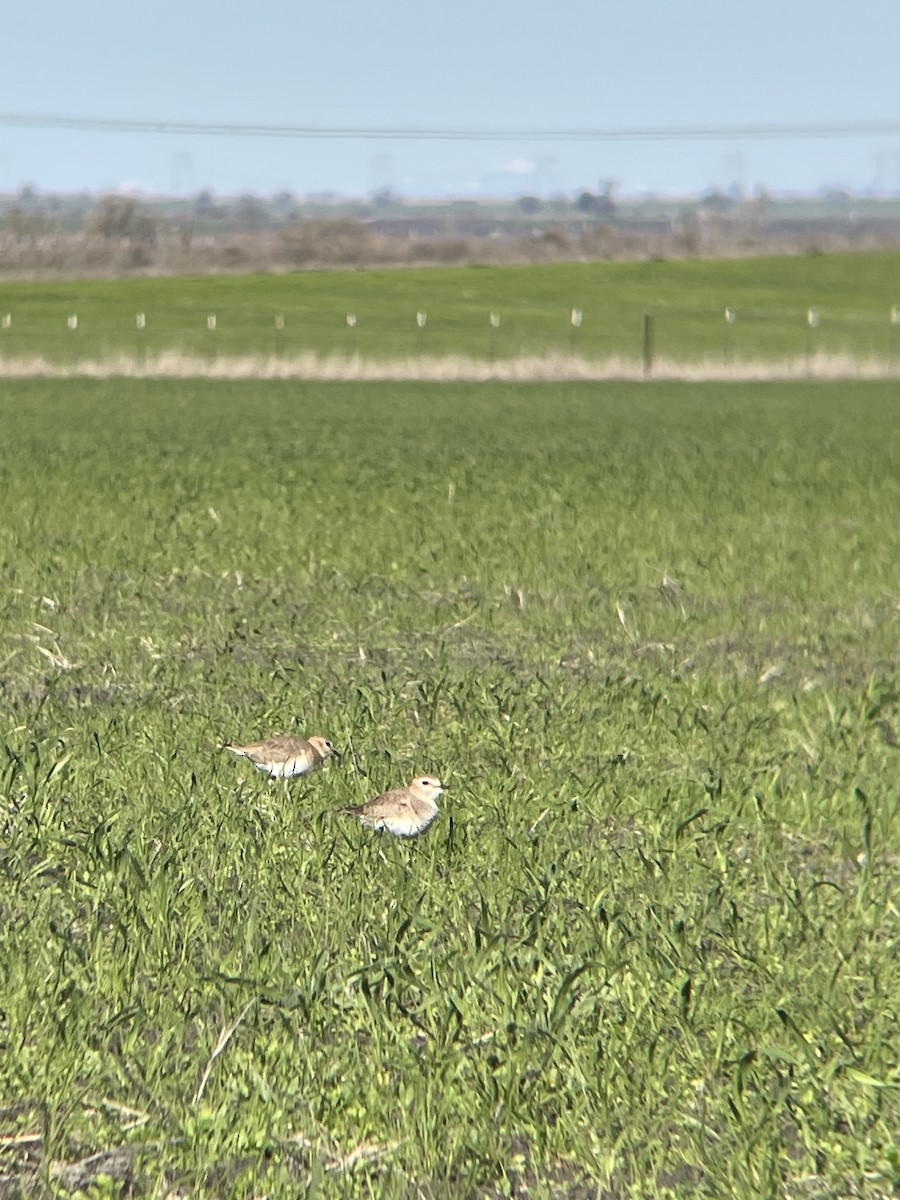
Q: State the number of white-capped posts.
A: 12